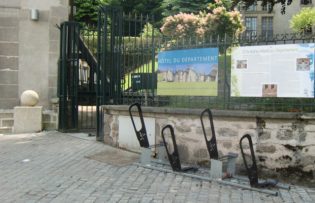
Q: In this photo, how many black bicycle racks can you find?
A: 4